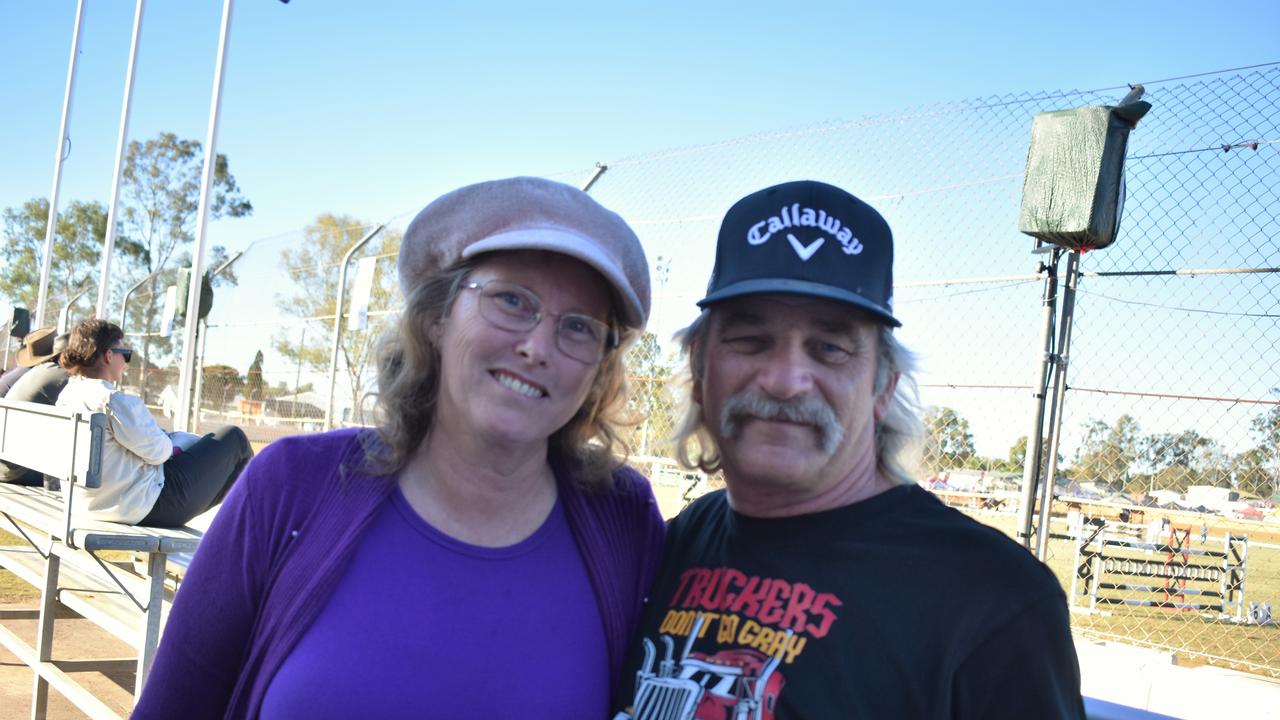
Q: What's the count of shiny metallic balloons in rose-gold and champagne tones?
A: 0